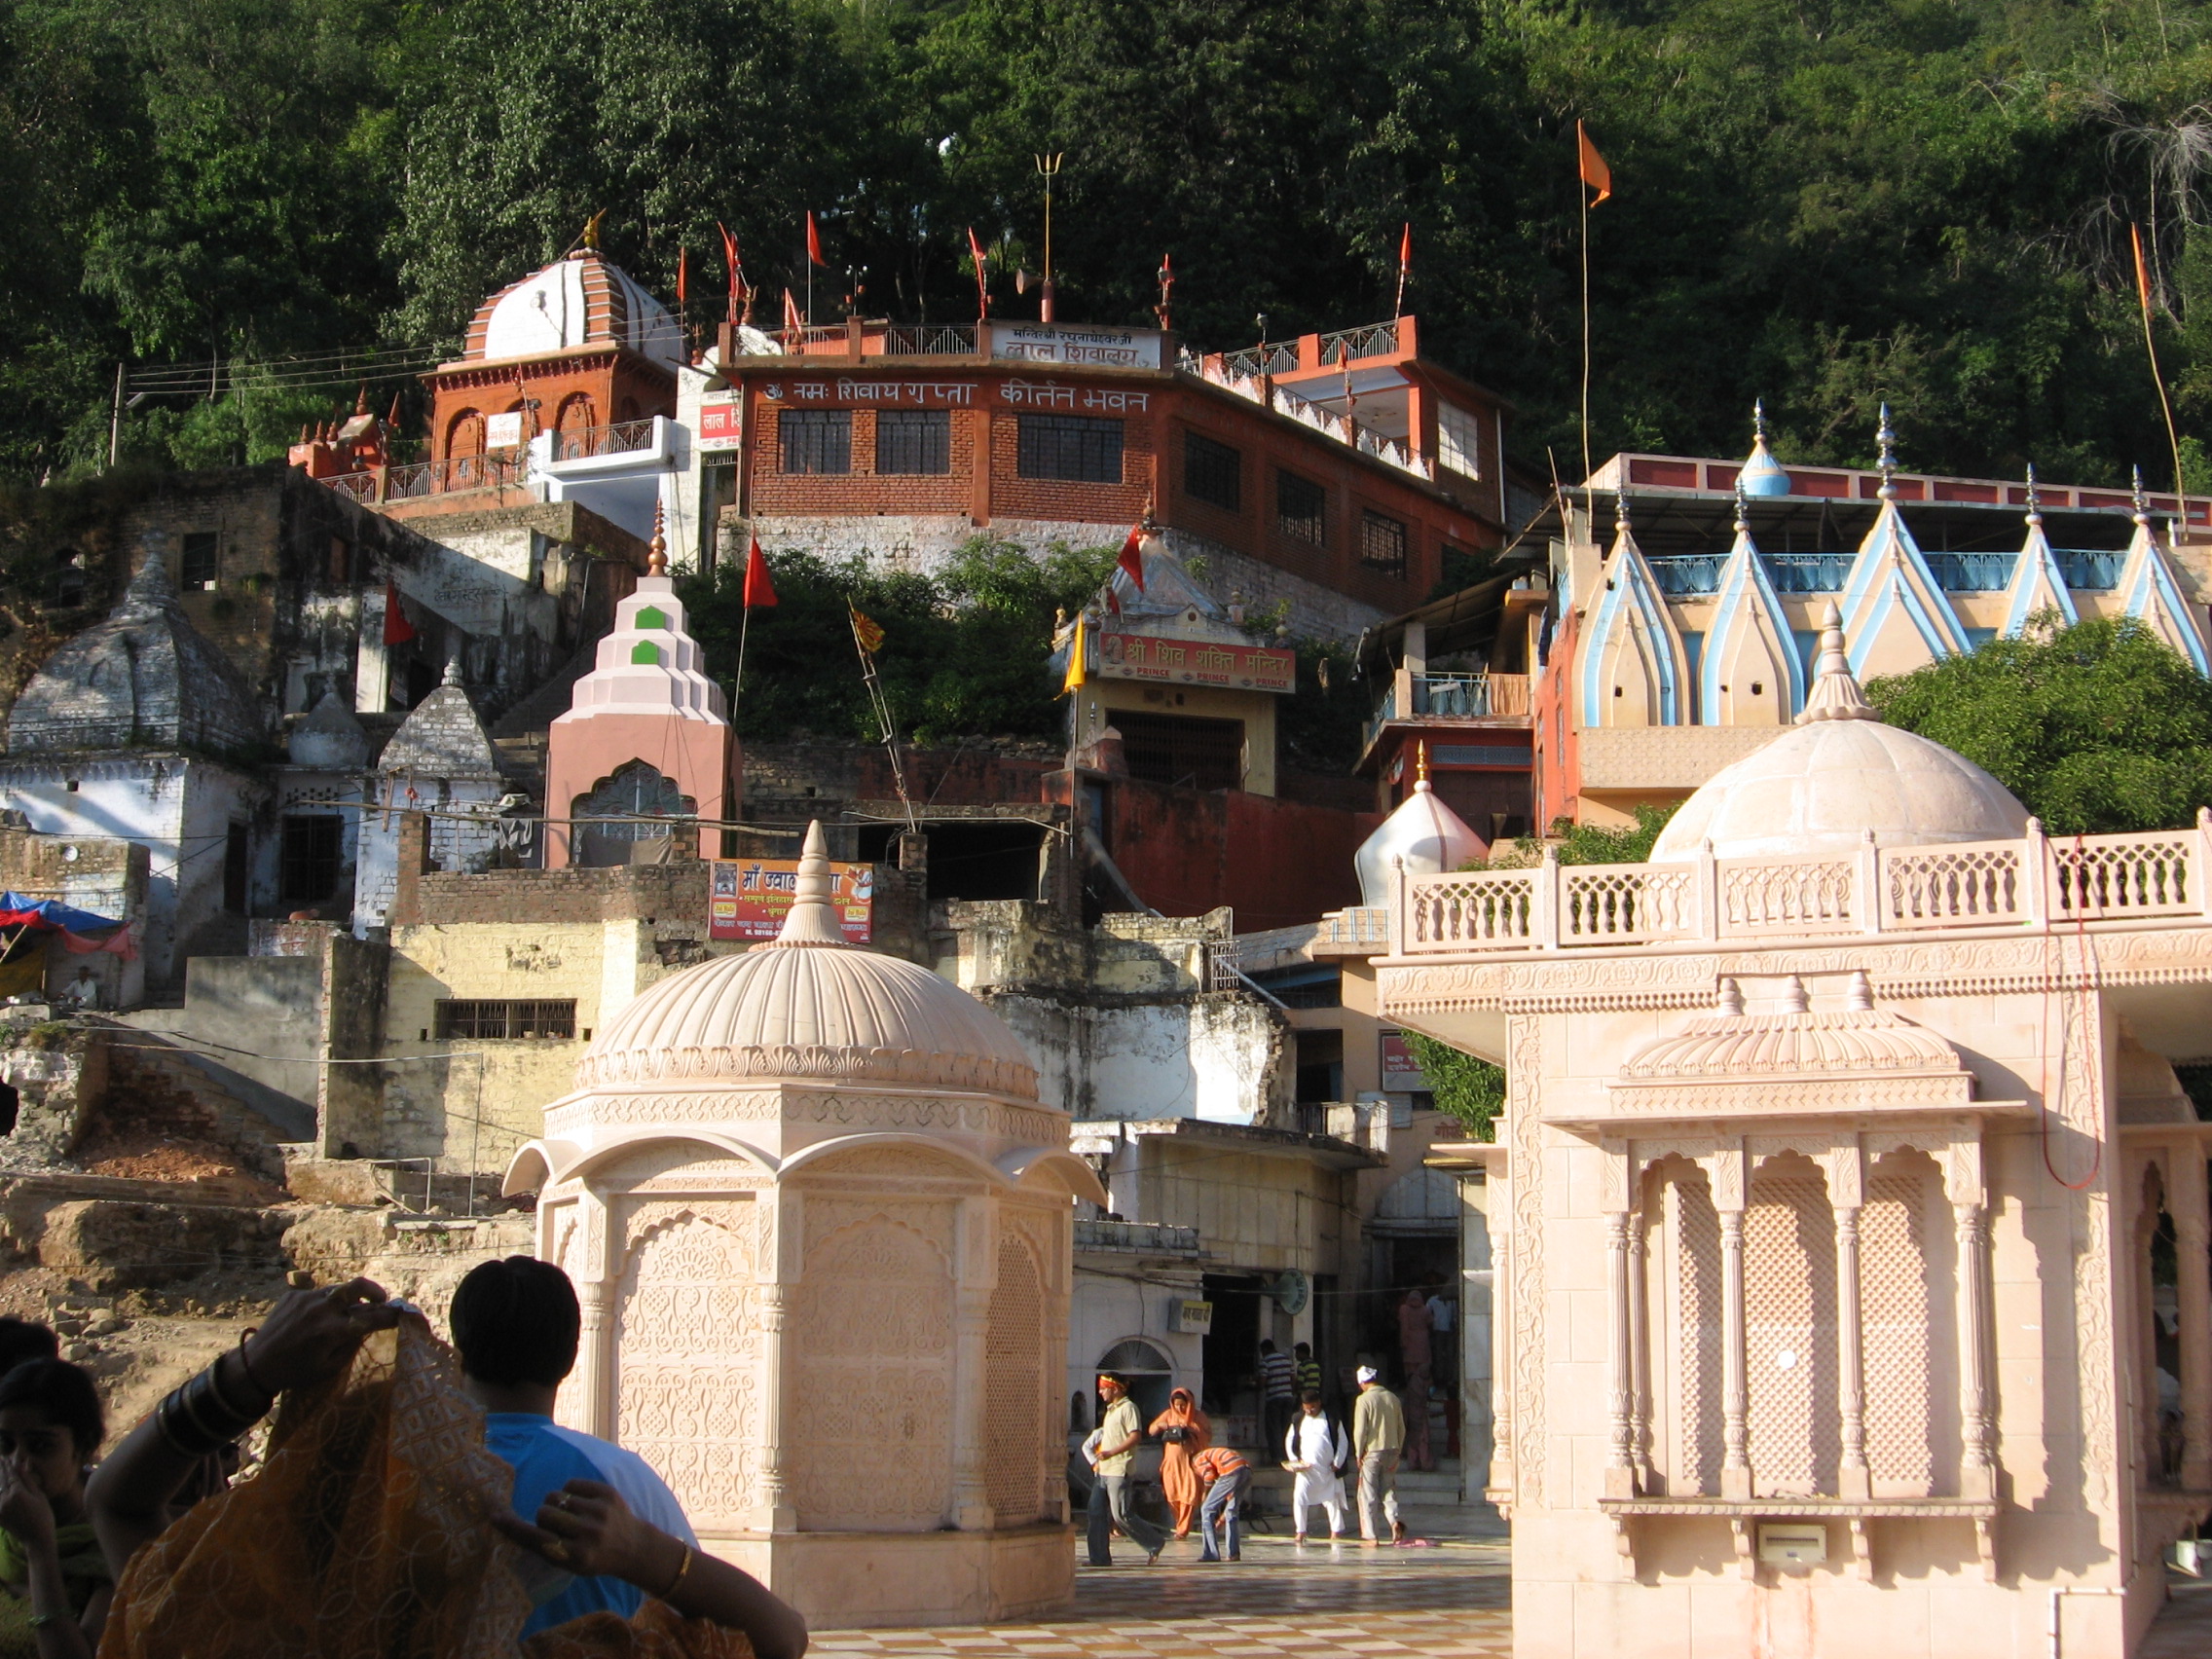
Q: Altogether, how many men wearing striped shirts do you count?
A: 3